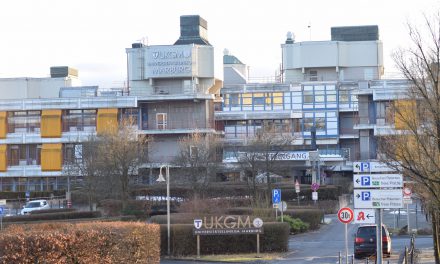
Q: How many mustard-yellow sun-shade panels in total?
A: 7